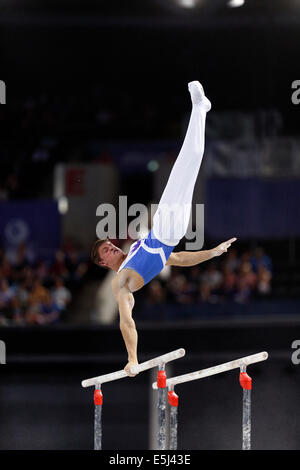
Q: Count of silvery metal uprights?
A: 4